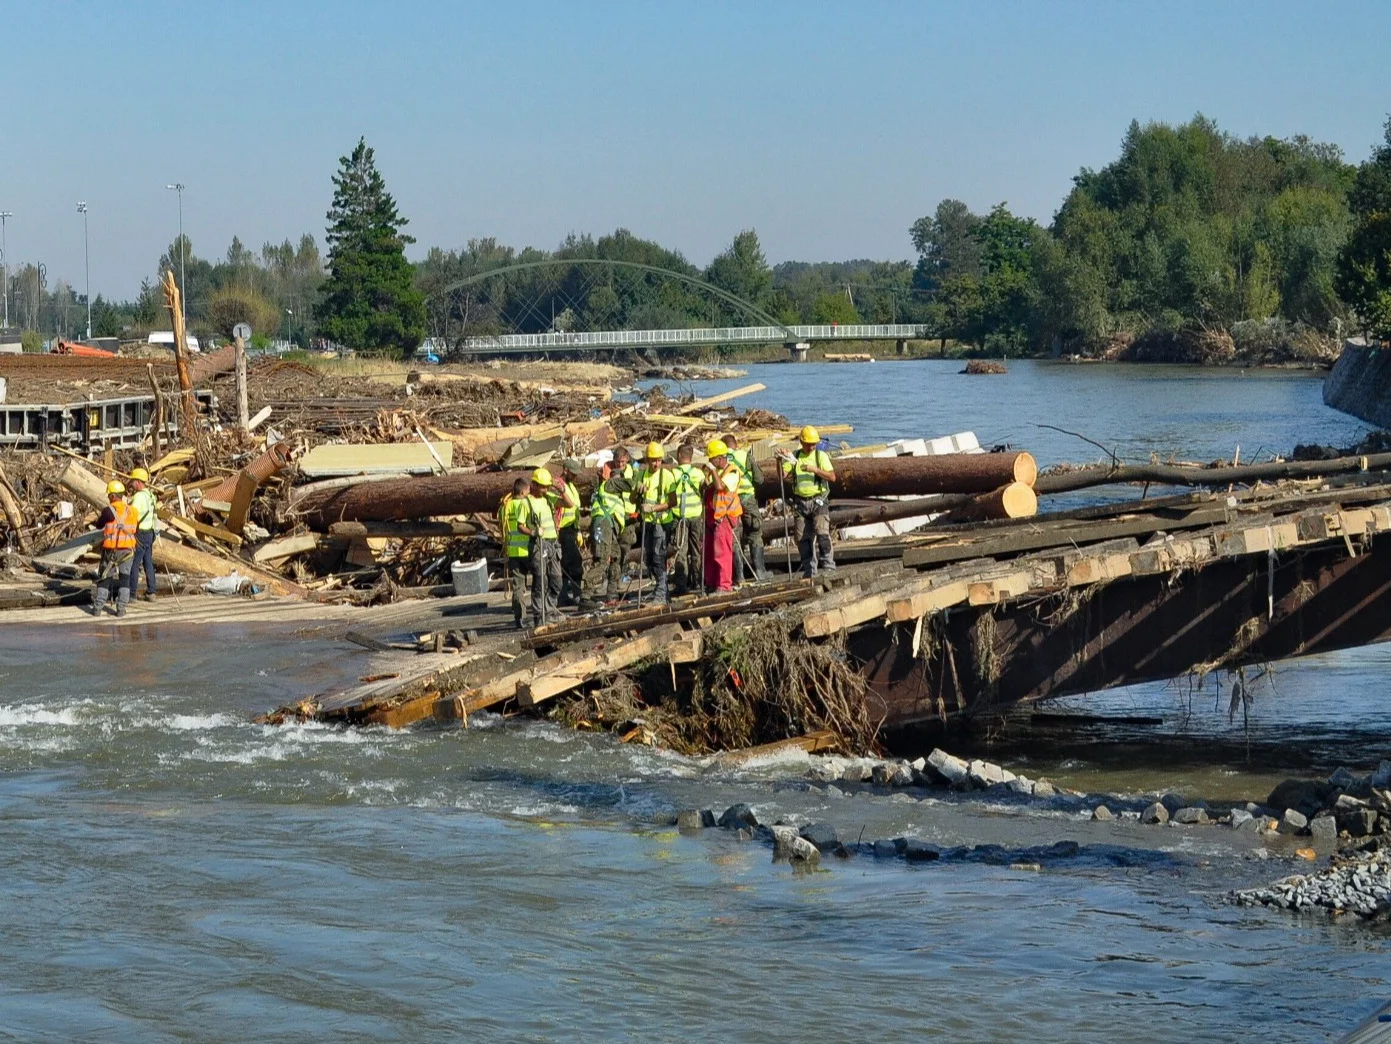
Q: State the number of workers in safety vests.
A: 12